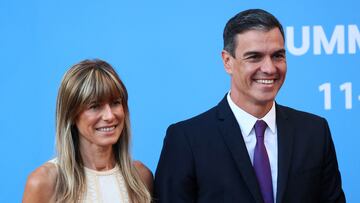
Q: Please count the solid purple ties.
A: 1